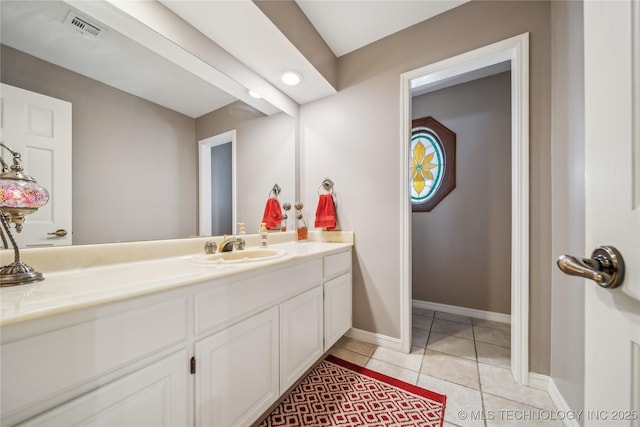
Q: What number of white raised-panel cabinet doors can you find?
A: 4